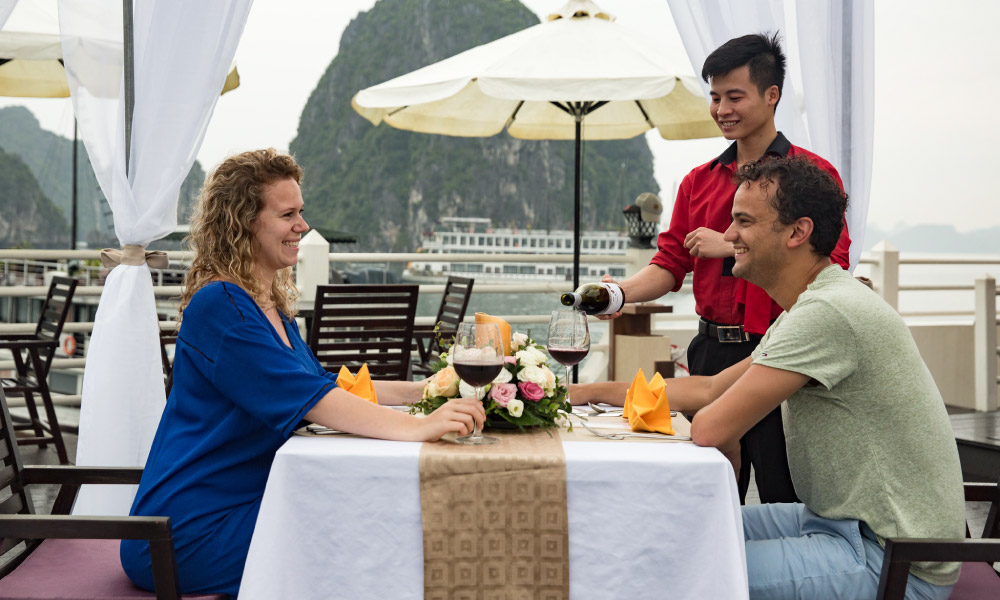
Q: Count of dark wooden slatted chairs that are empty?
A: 3